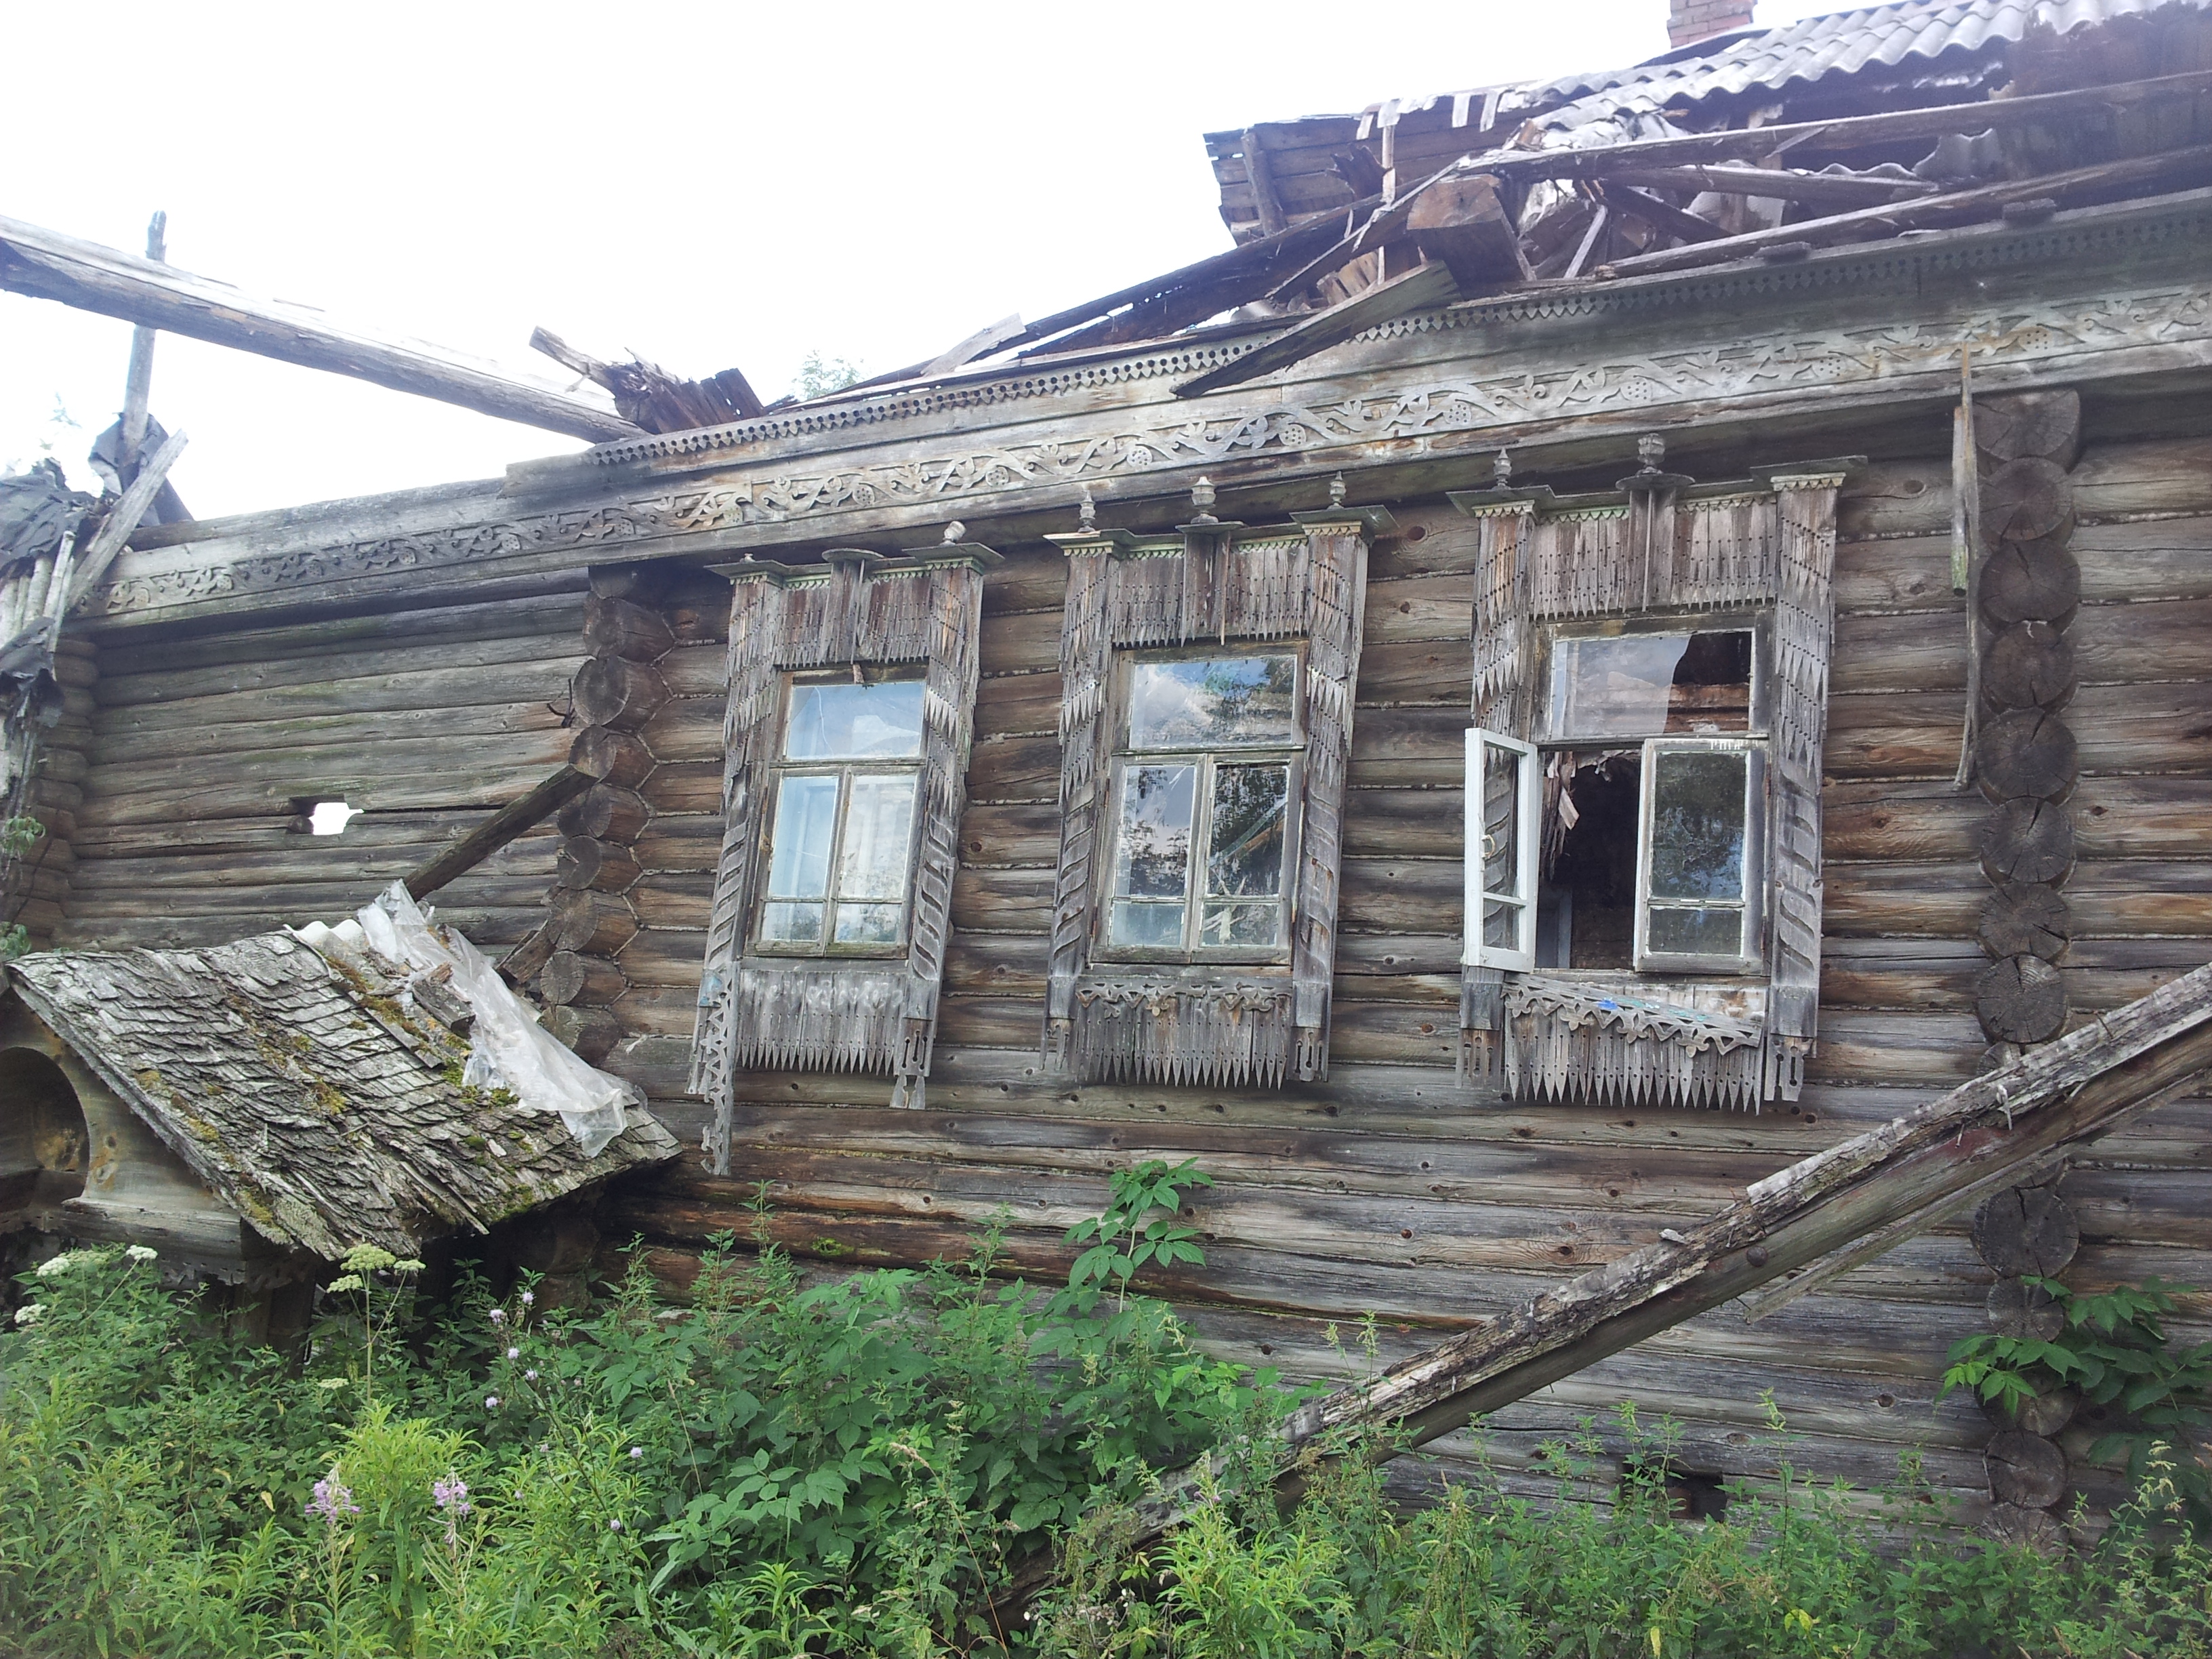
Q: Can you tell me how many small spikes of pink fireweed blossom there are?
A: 2